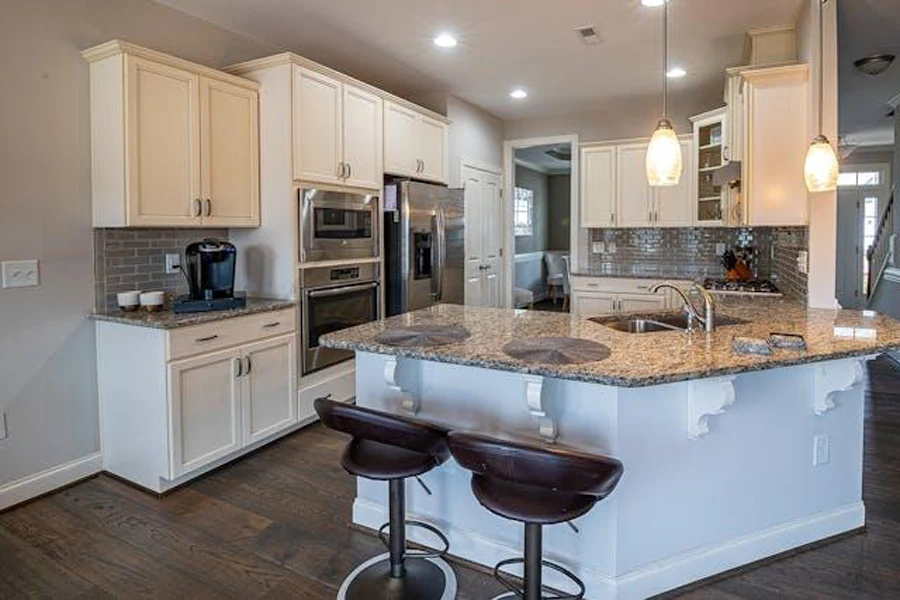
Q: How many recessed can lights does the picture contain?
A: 4